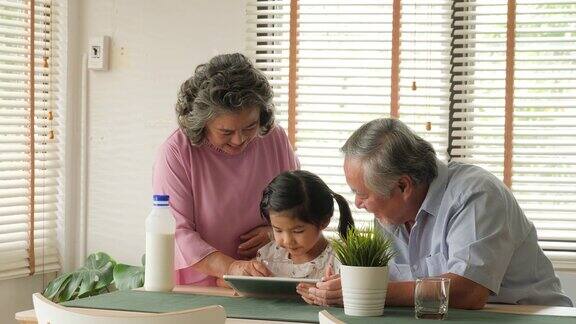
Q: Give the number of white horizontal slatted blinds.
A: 3